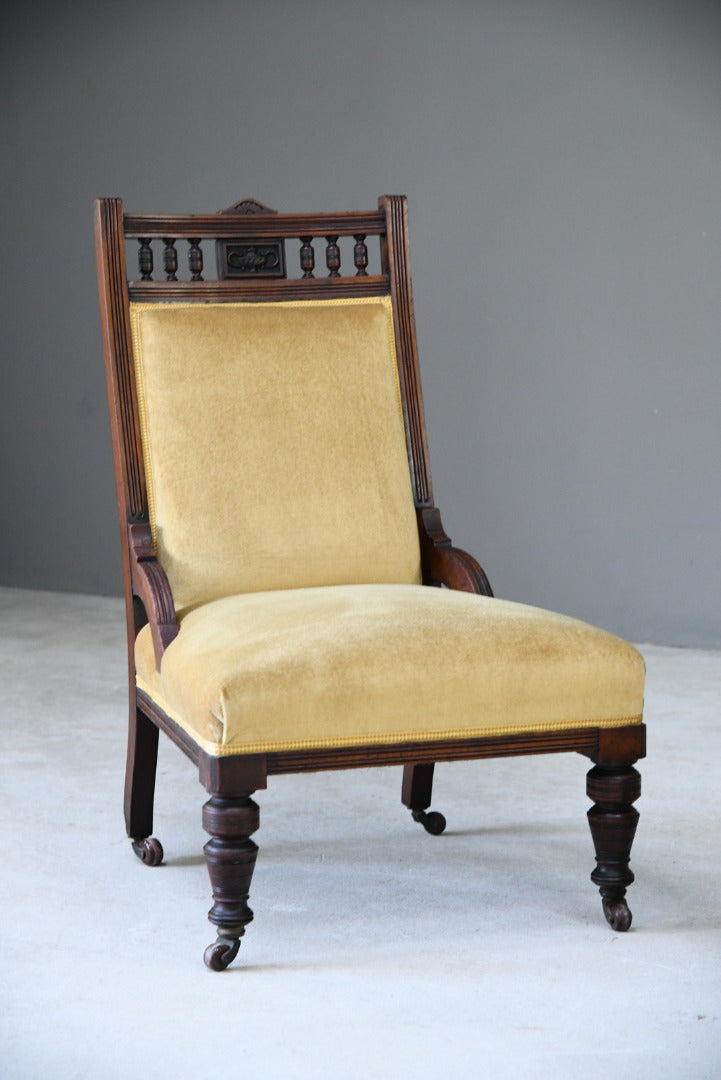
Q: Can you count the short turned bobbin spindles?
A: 6